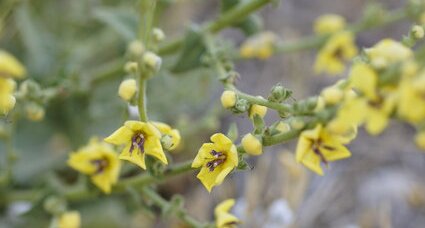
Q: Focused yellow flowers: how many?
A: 3